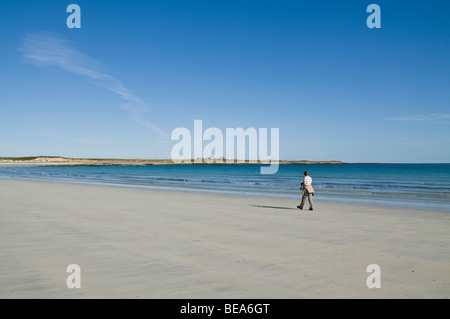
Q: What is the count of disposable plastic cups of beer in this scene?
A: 0